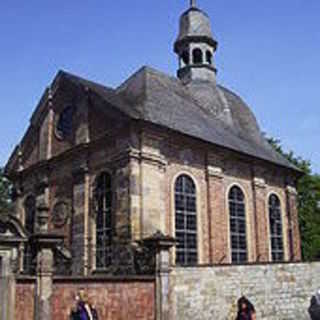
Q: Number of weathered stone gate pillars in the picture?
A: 2